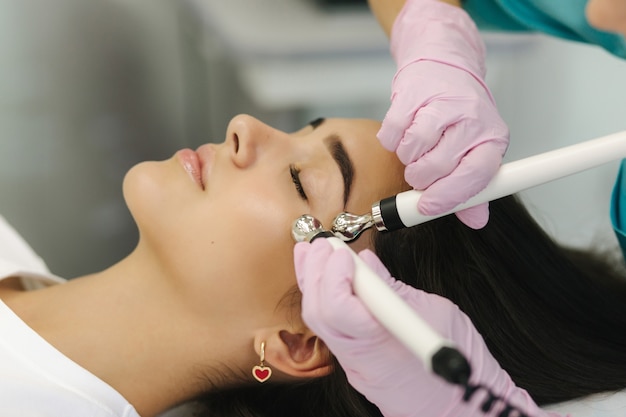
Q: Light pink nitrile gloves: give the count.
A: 2